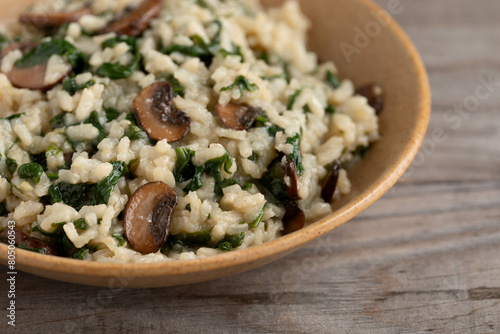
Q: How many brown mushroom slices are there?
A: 11